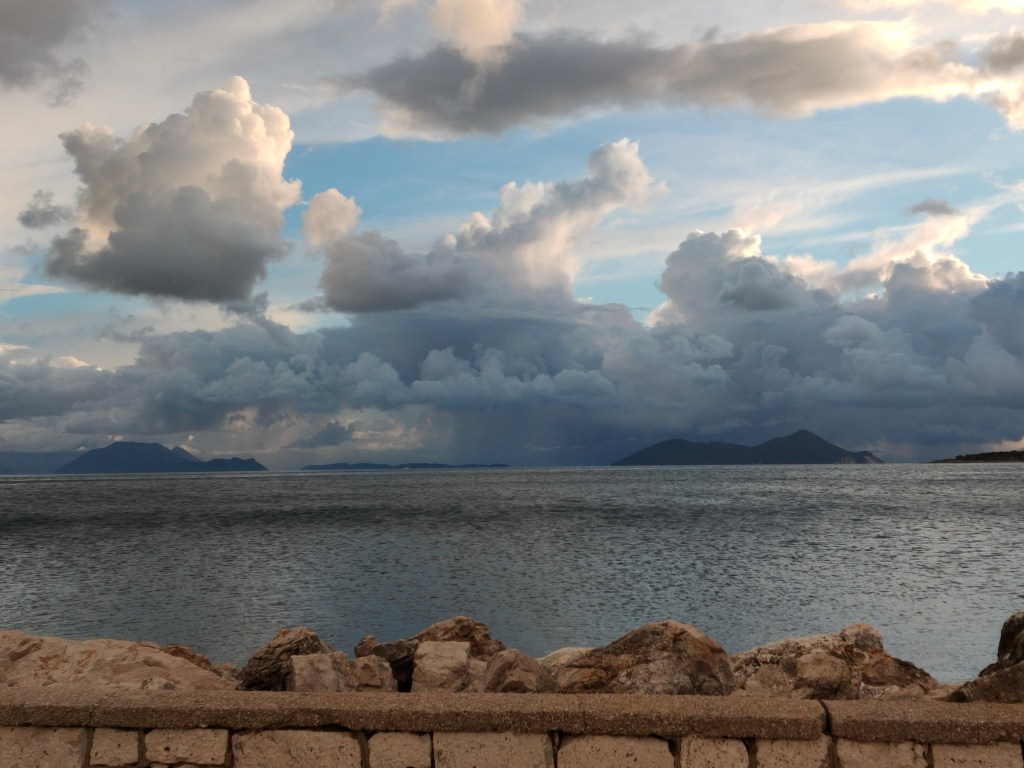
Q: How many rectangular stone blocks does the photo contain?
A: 11